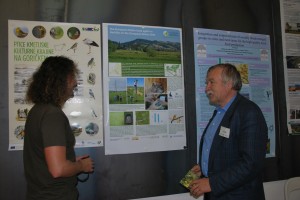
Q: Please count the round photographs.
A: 7